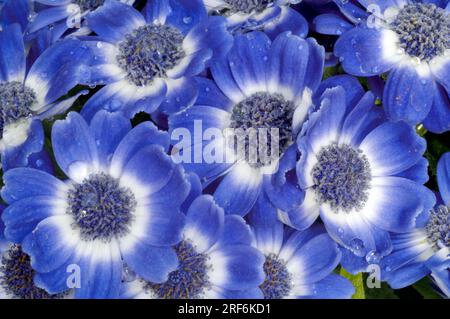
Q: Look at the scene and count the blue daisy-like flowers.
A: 12